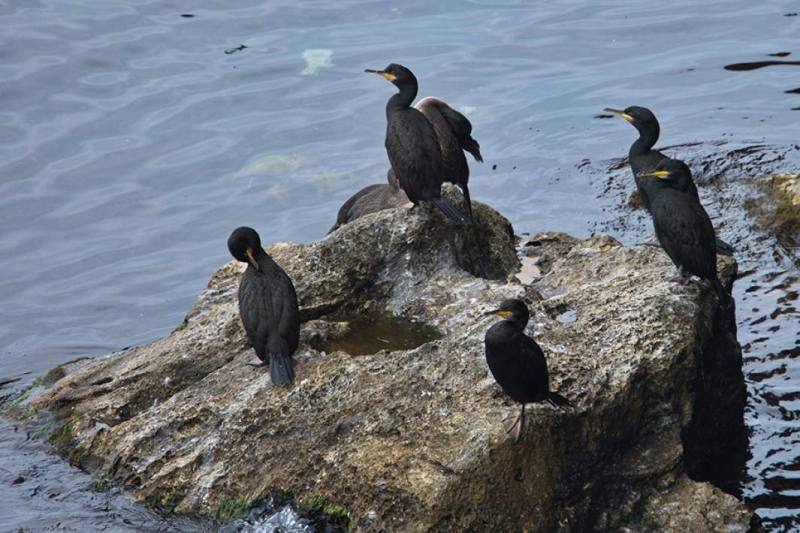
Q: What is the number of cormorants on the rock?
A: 7